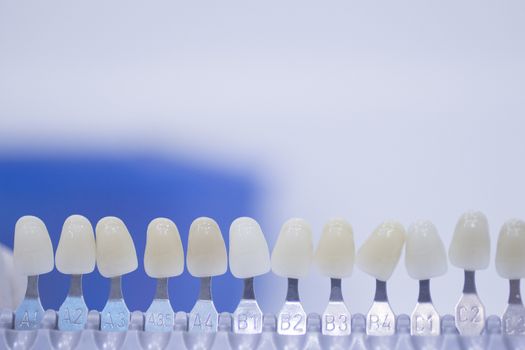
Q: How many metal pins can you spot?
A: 12